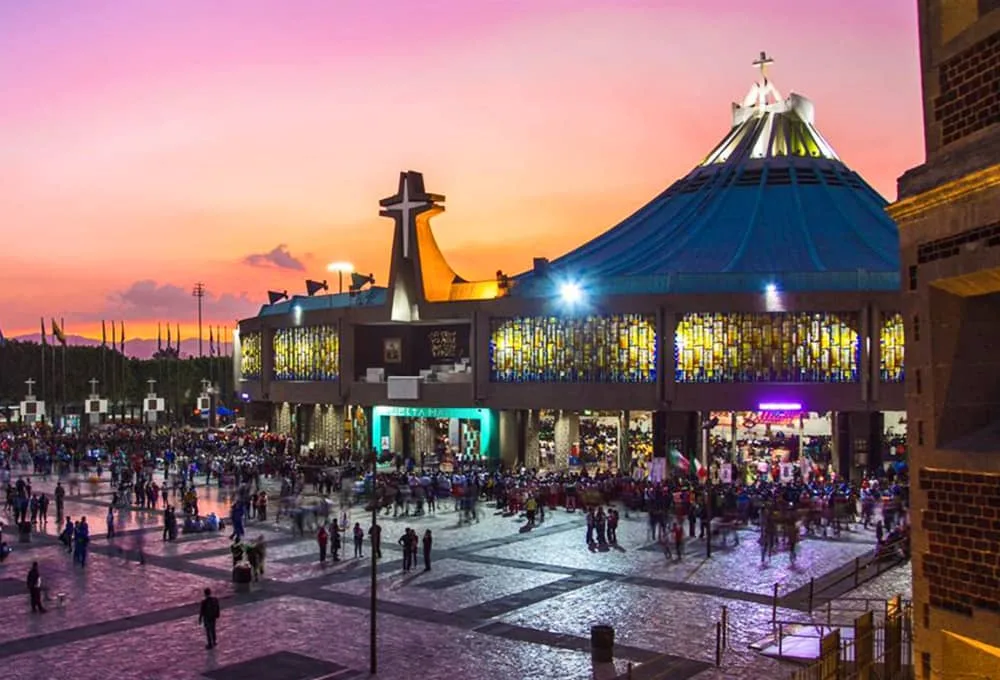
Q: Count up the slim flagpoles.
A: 12